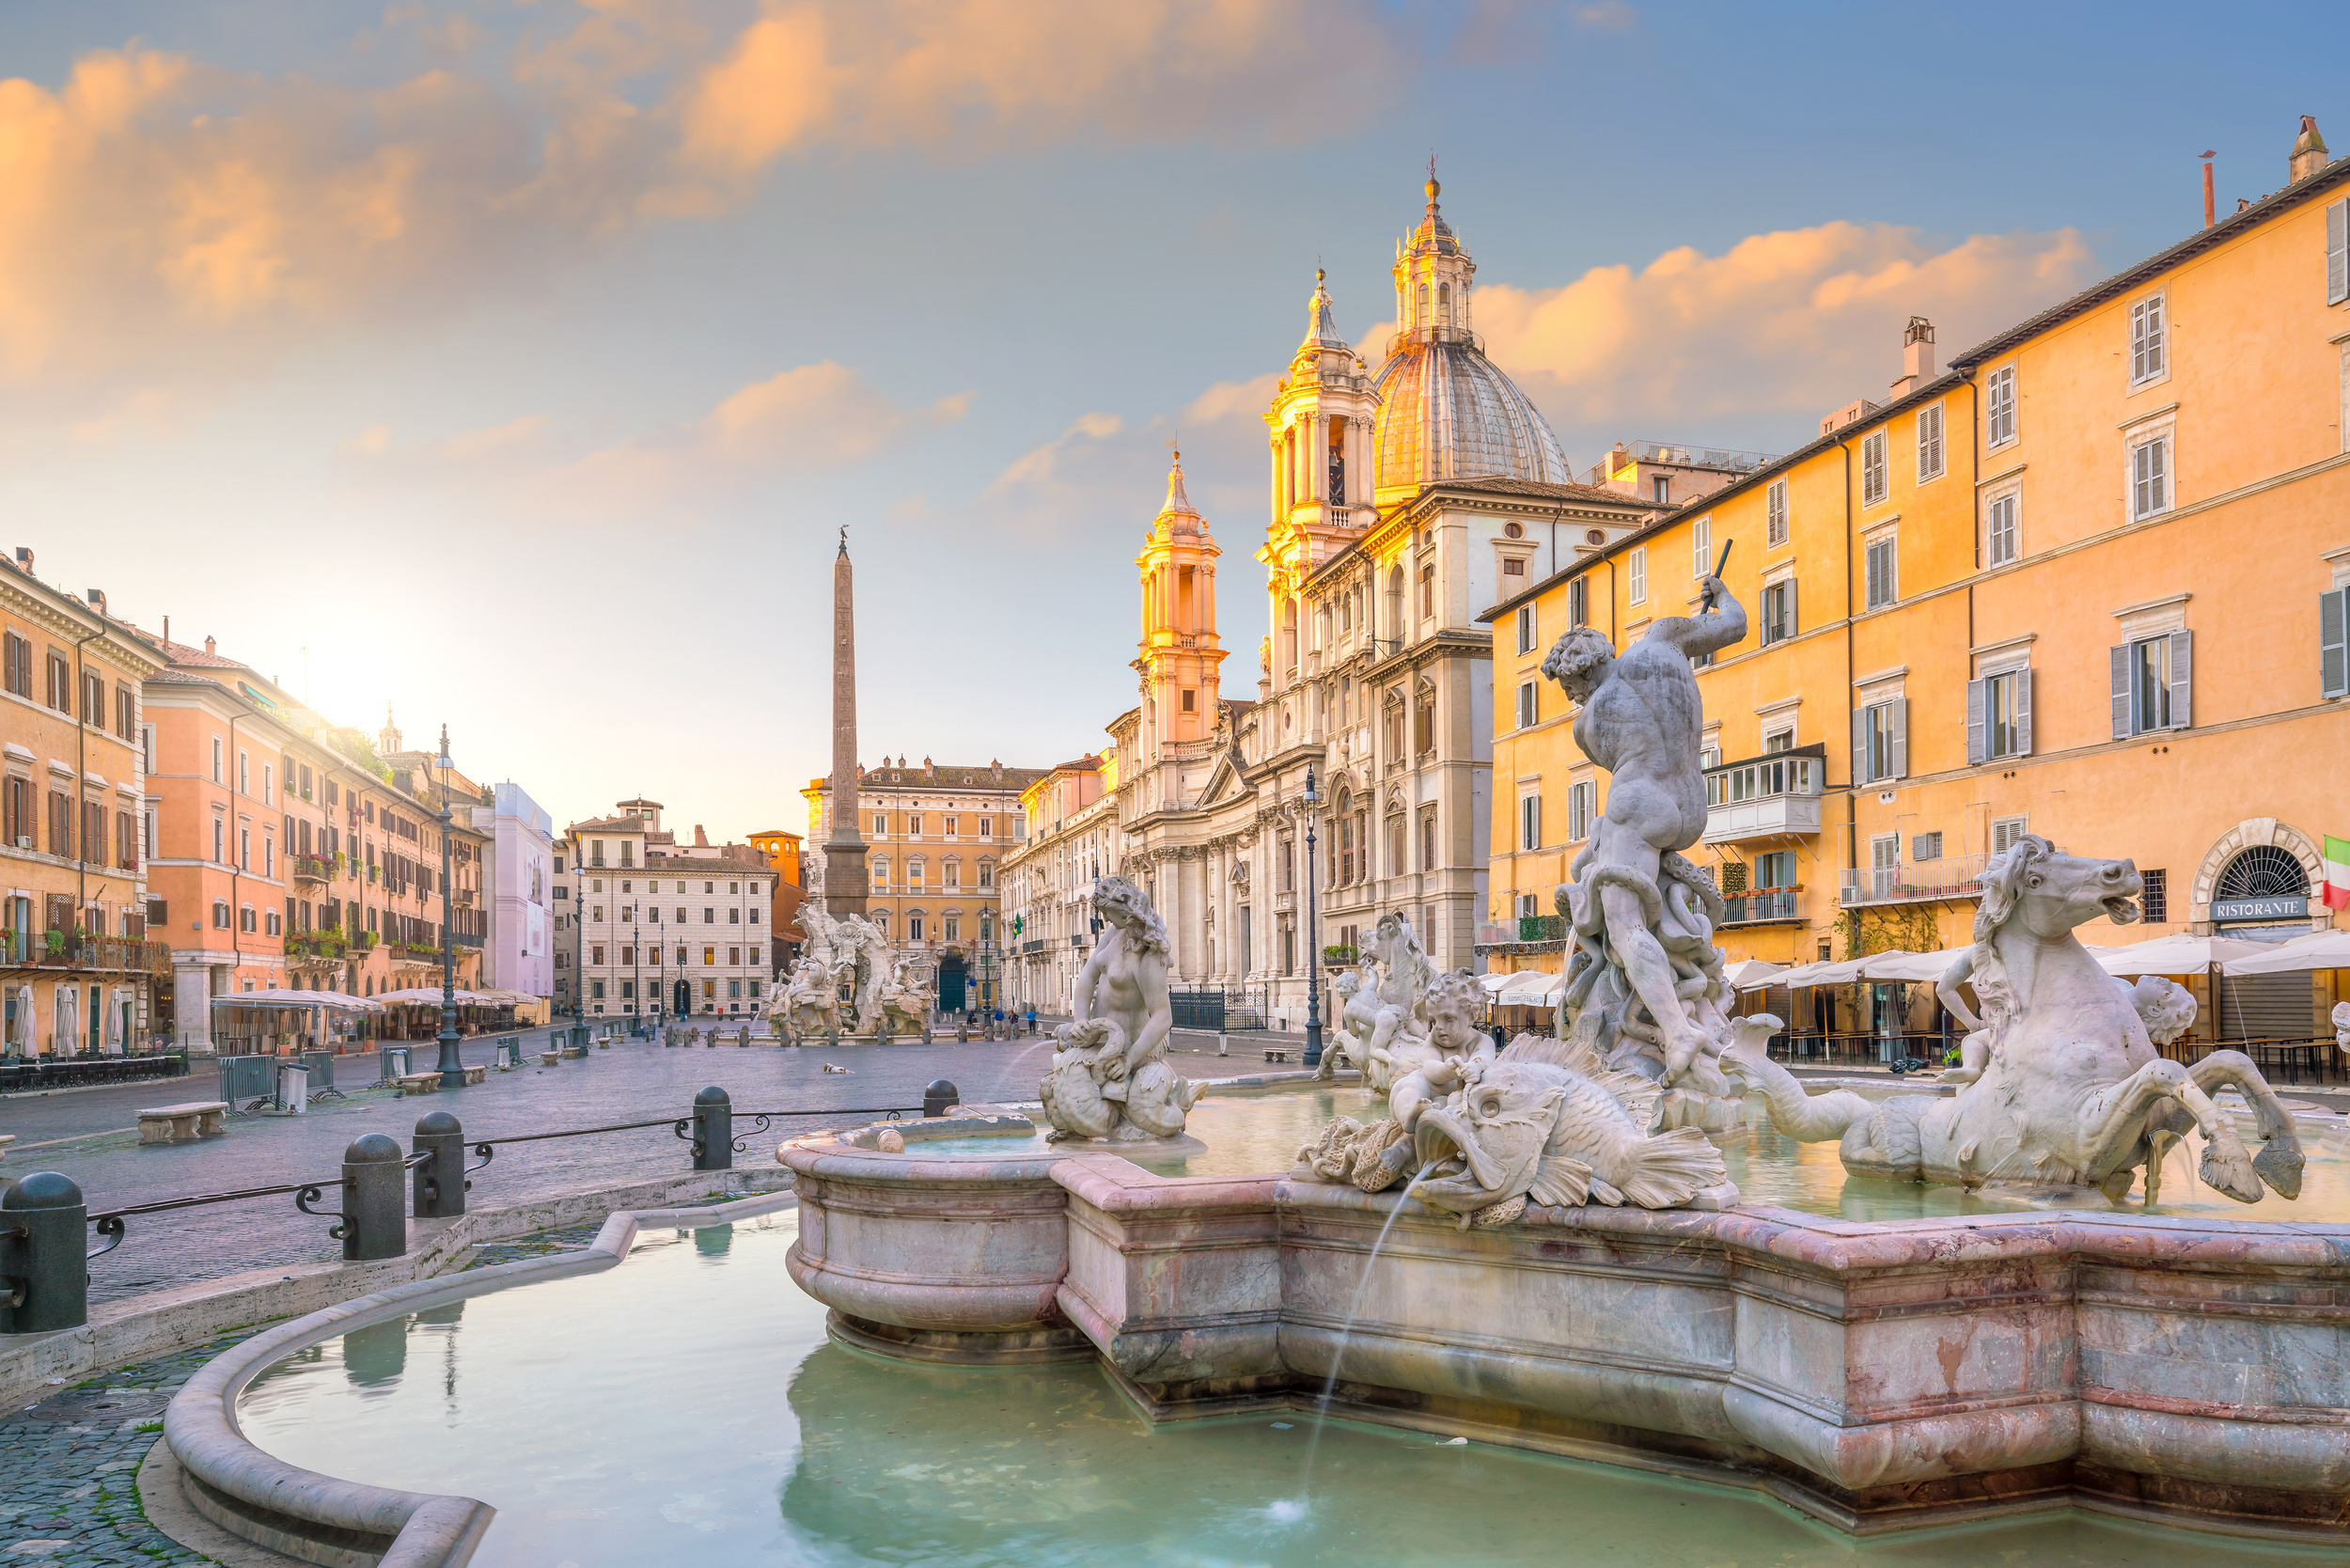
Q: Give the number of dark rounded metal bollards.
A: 5